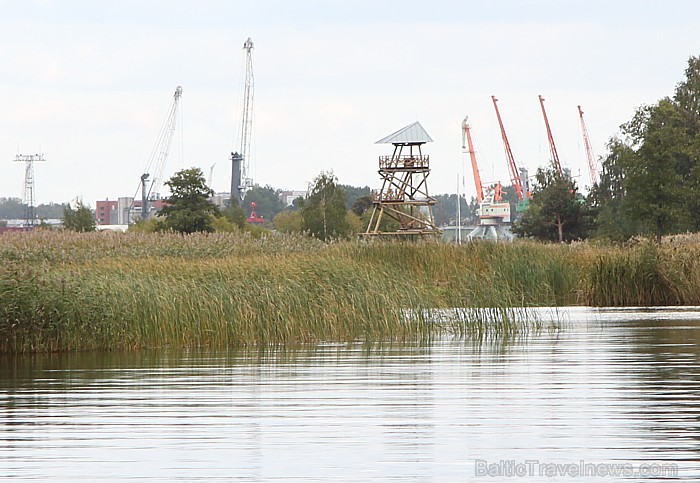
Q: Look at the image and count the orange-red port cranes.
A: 4